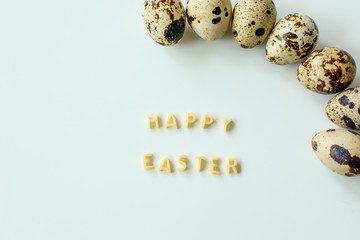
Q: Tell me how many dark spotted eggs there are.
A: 7